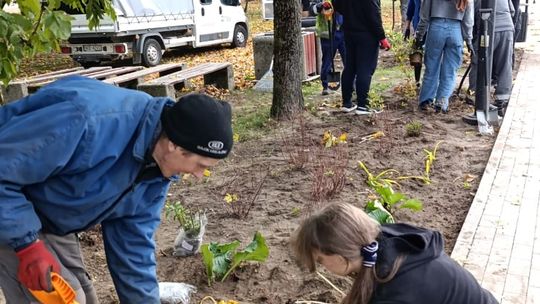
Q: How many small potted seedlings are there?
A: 1